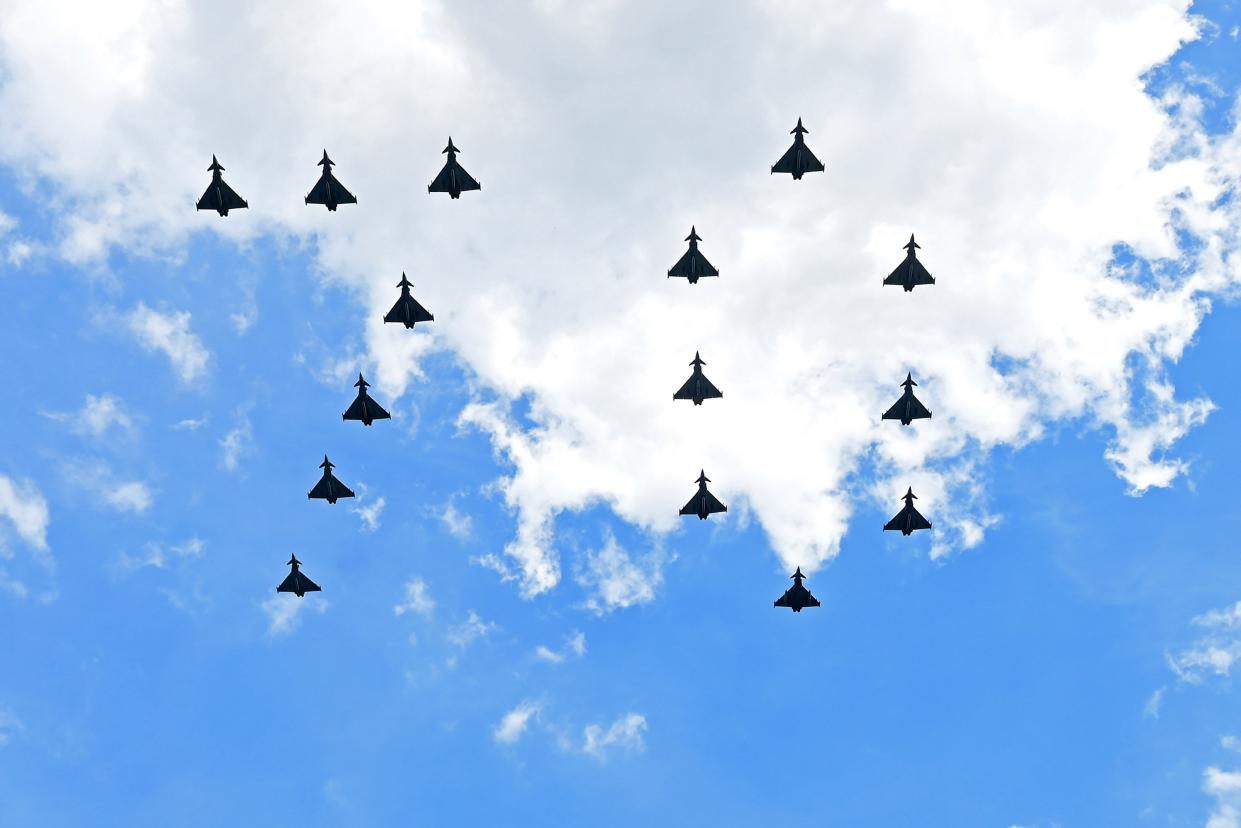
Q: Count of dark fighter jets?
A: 15